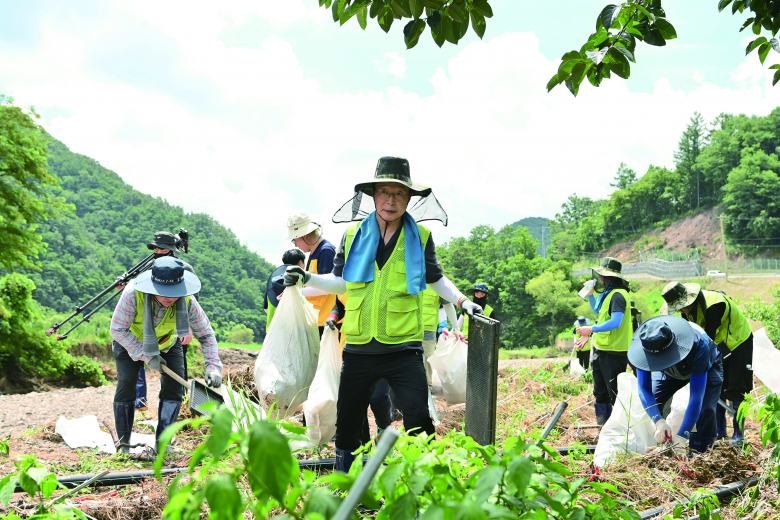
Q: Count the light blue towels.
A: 1